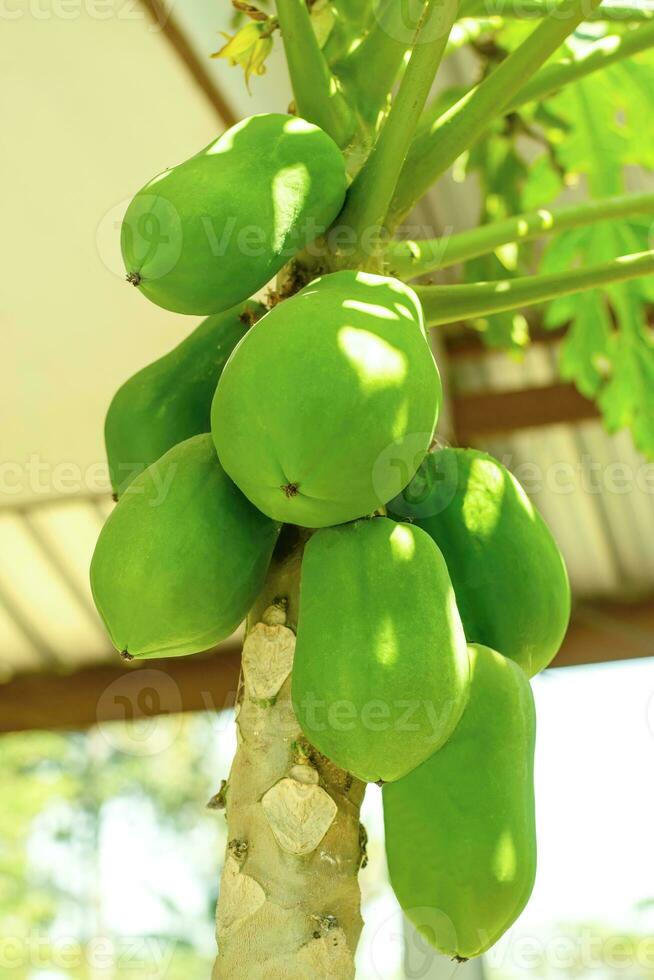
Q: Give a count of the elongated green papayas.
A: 7